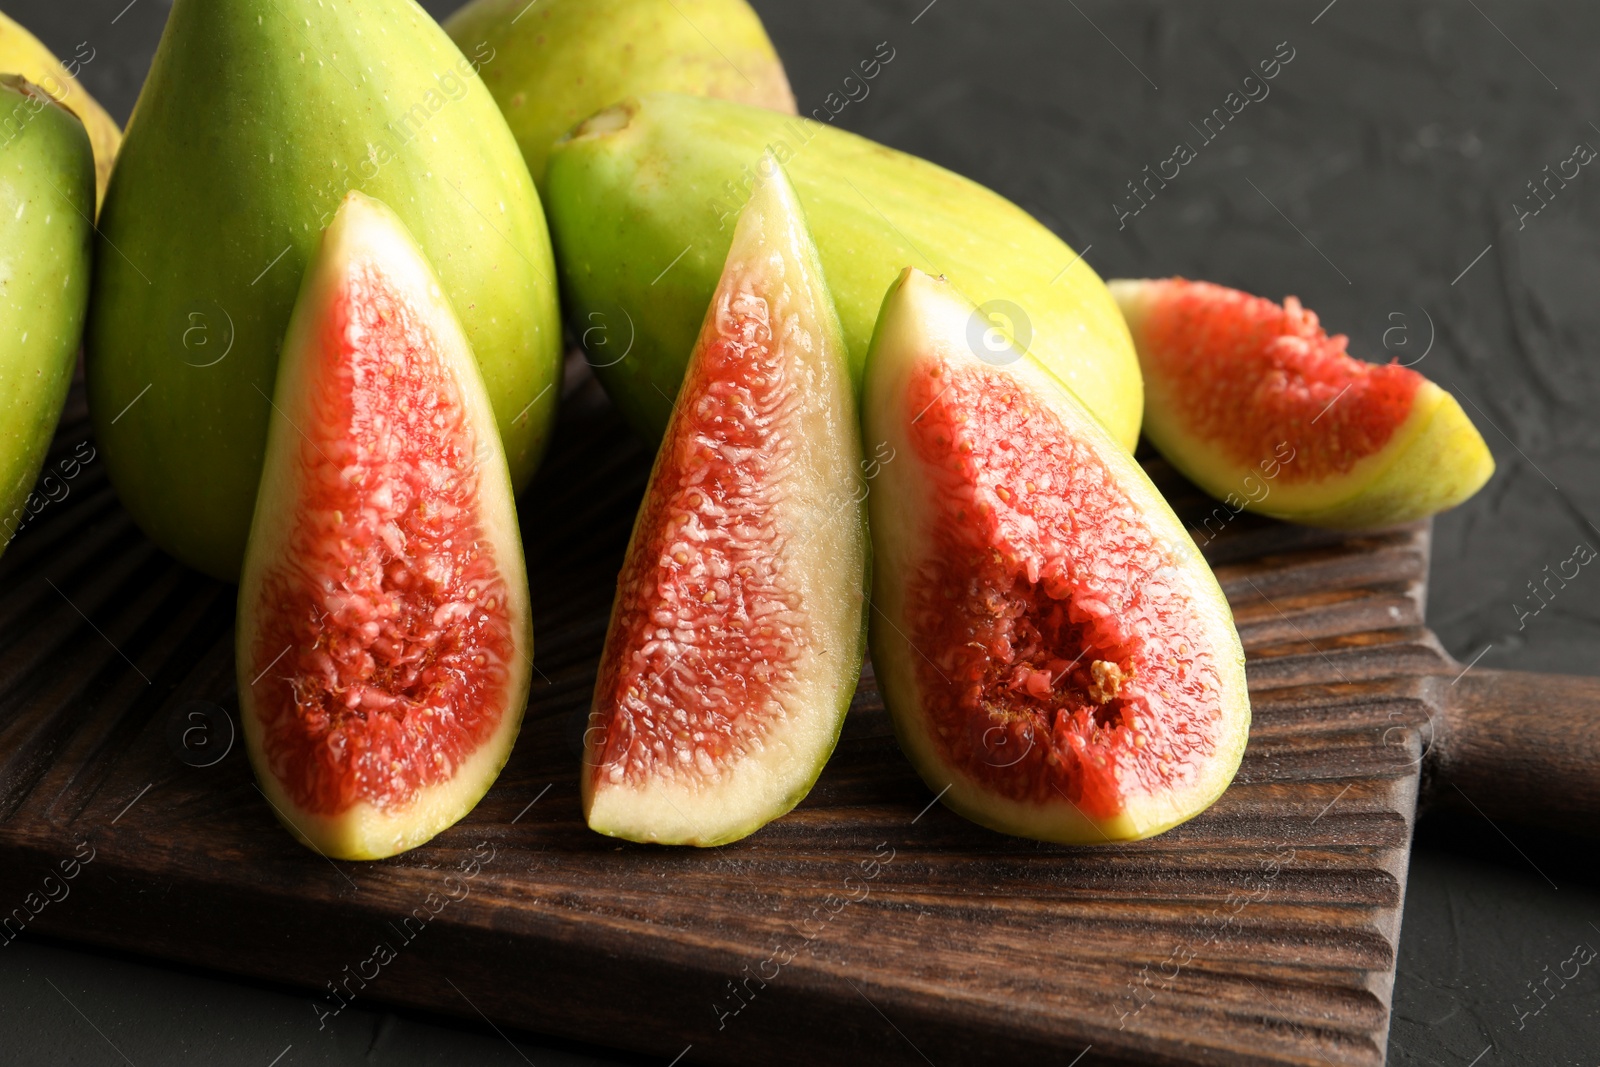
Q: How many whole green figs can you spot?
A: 5